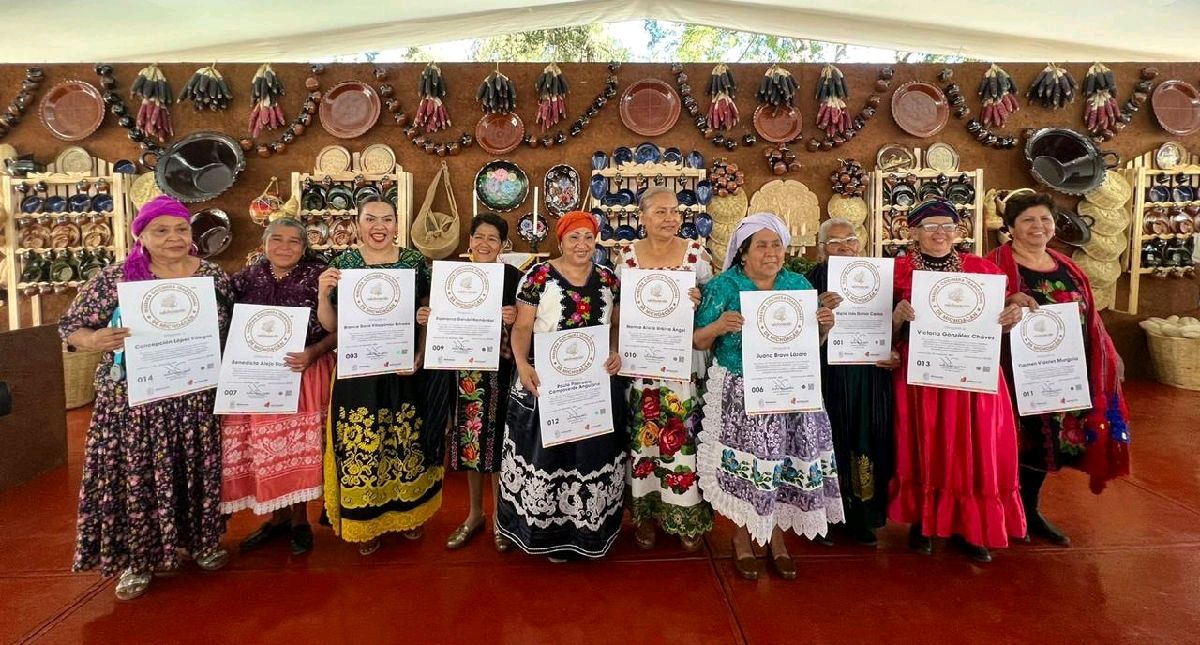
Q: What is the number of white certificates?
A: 10